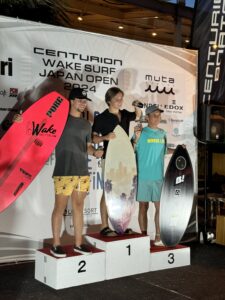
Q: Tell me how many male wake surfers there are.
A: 3